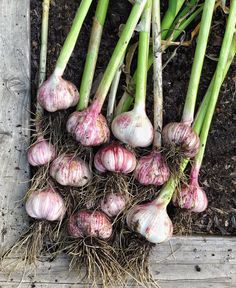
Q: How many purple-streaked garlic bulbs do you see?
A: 13